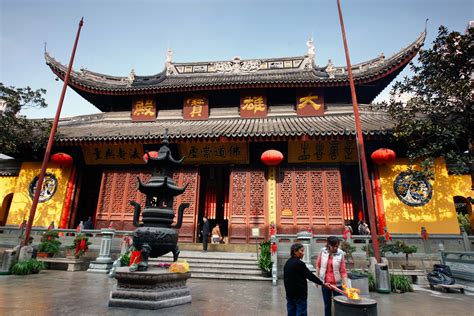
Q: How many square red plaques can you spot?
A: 4